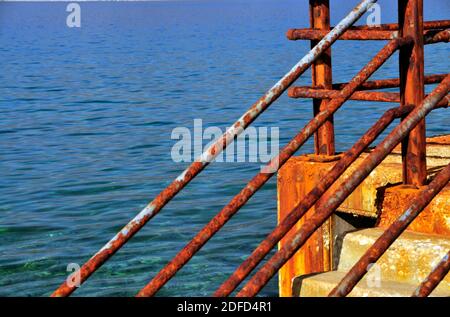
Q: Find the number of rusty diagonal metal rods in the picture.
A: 6